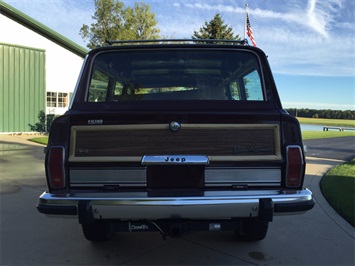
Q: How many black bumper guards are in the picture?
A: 2